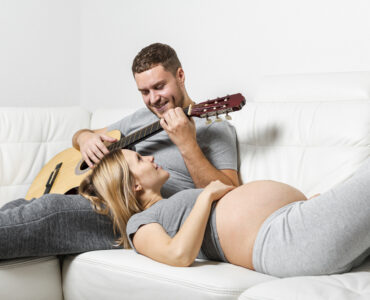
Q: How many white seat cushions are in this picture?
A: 3